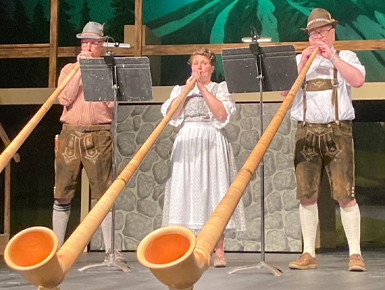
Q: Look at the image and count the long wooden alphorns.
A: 3